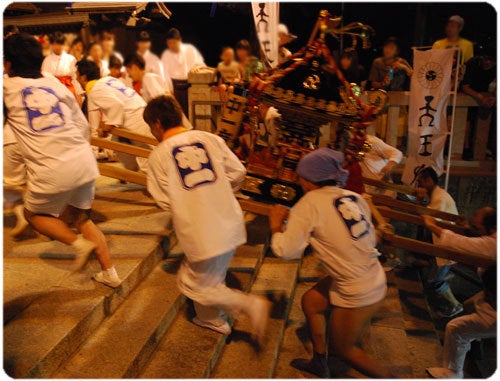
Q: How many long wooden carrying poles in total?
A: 4